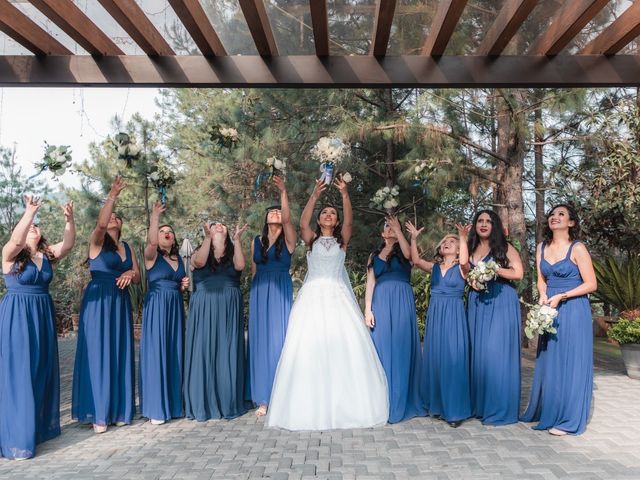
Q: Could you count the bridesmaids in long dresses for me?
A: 9